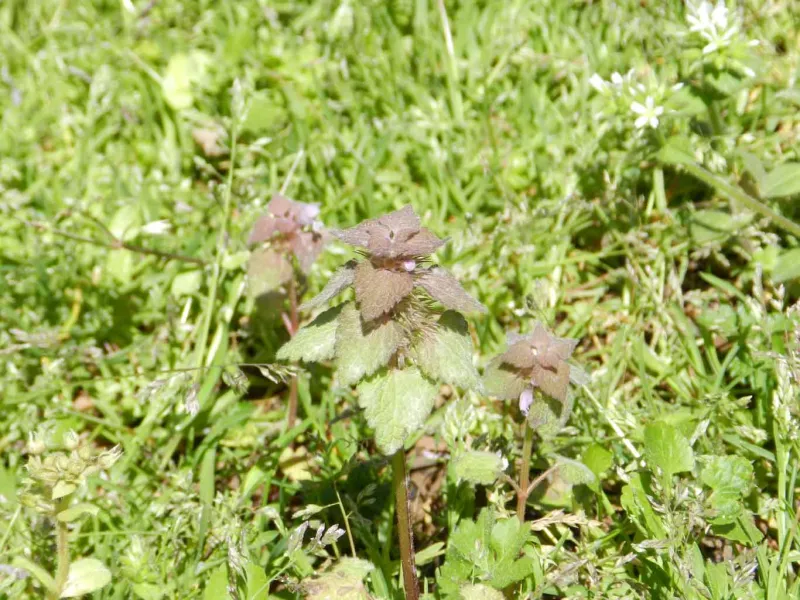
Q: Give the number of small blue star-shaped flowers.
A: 0